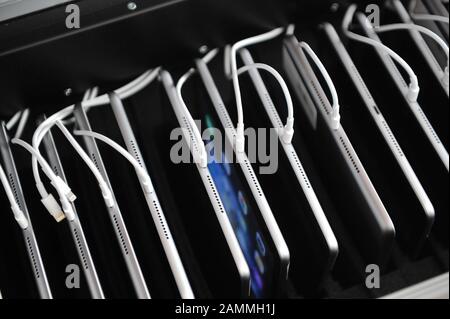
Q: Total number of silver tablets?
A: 11